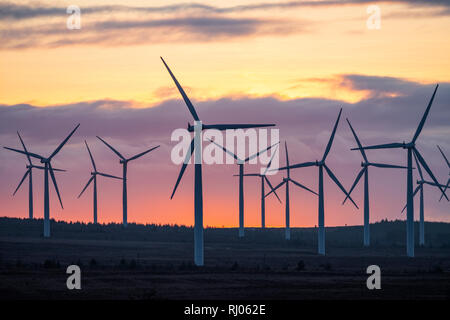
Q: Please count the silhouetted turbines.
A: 13